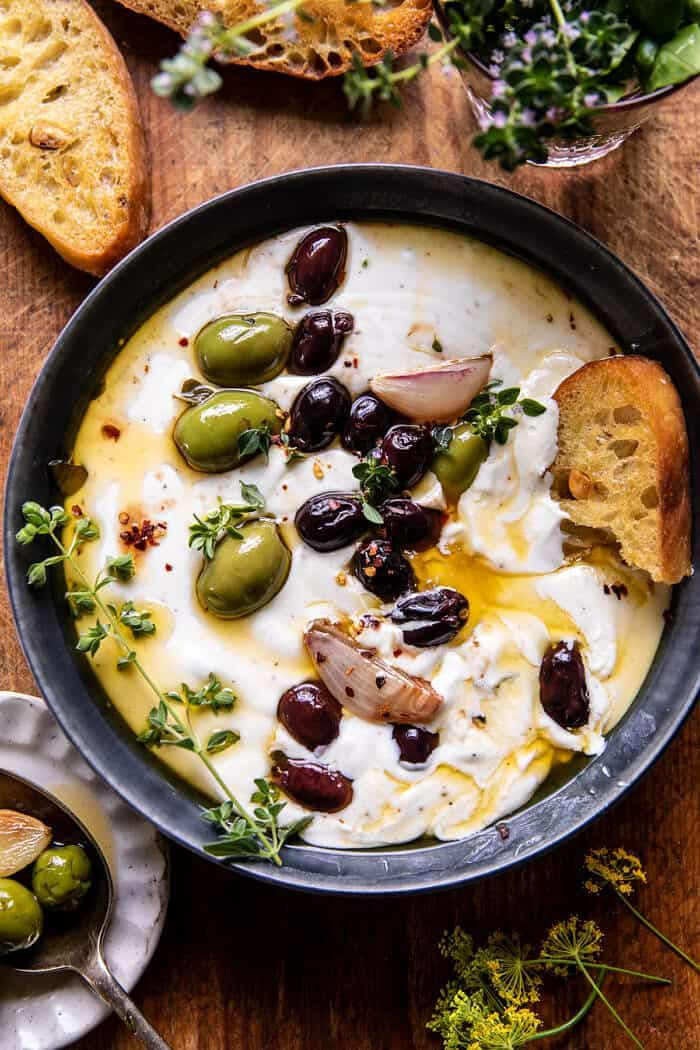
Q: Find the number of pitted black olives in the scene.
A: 13